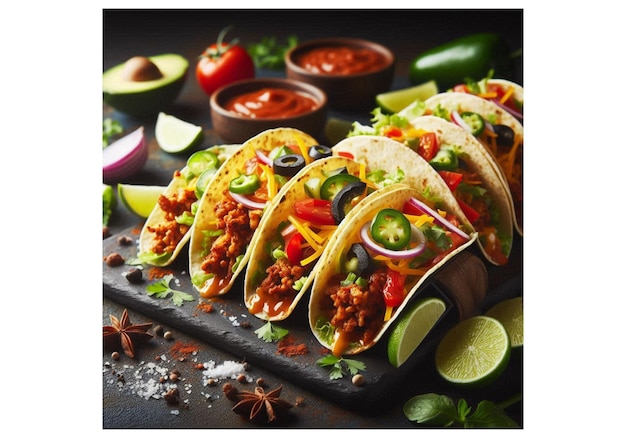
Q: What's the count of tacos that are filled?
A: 7